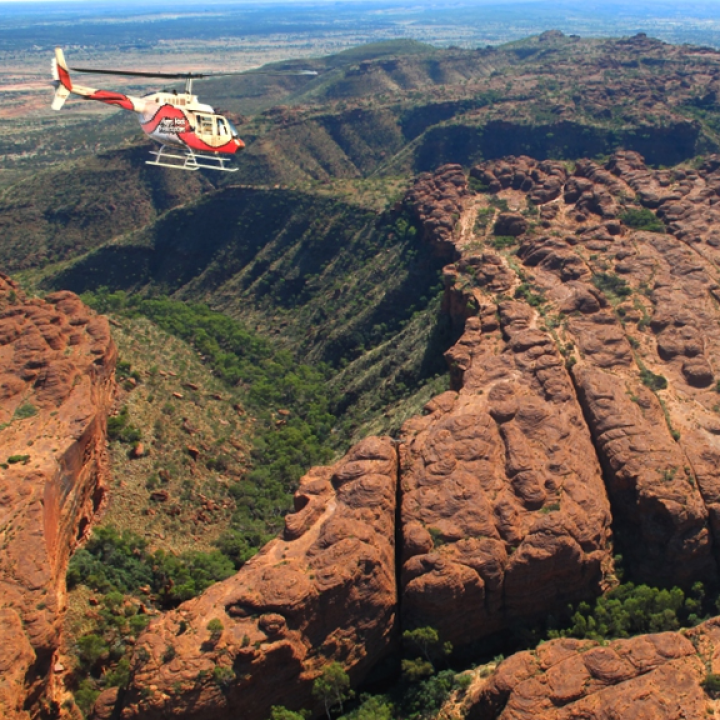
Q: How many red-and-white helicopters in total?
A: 1